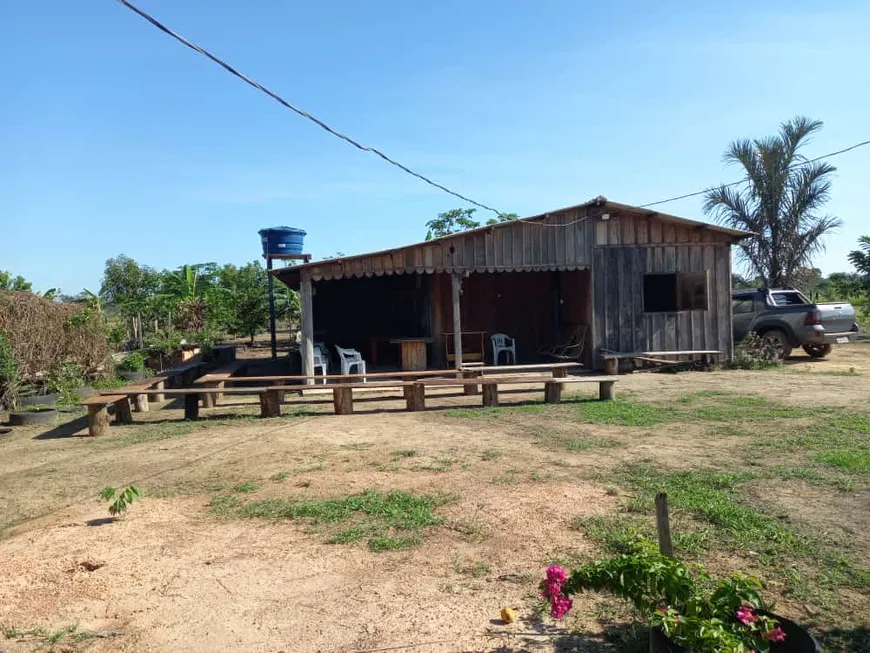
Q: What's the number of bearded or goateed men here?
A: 0